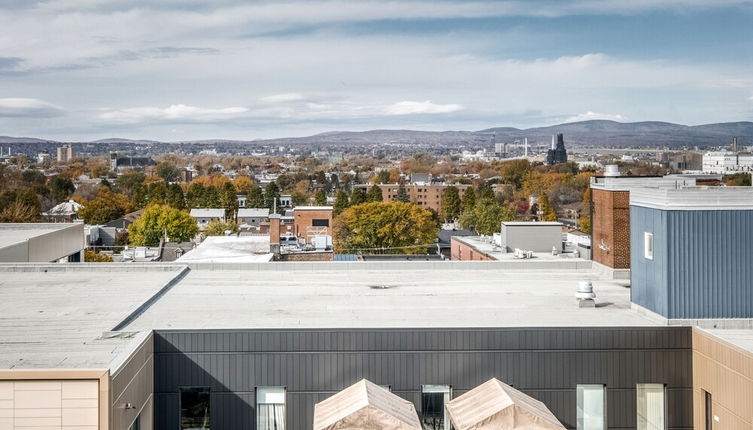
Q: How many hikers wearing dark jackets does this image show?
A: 0